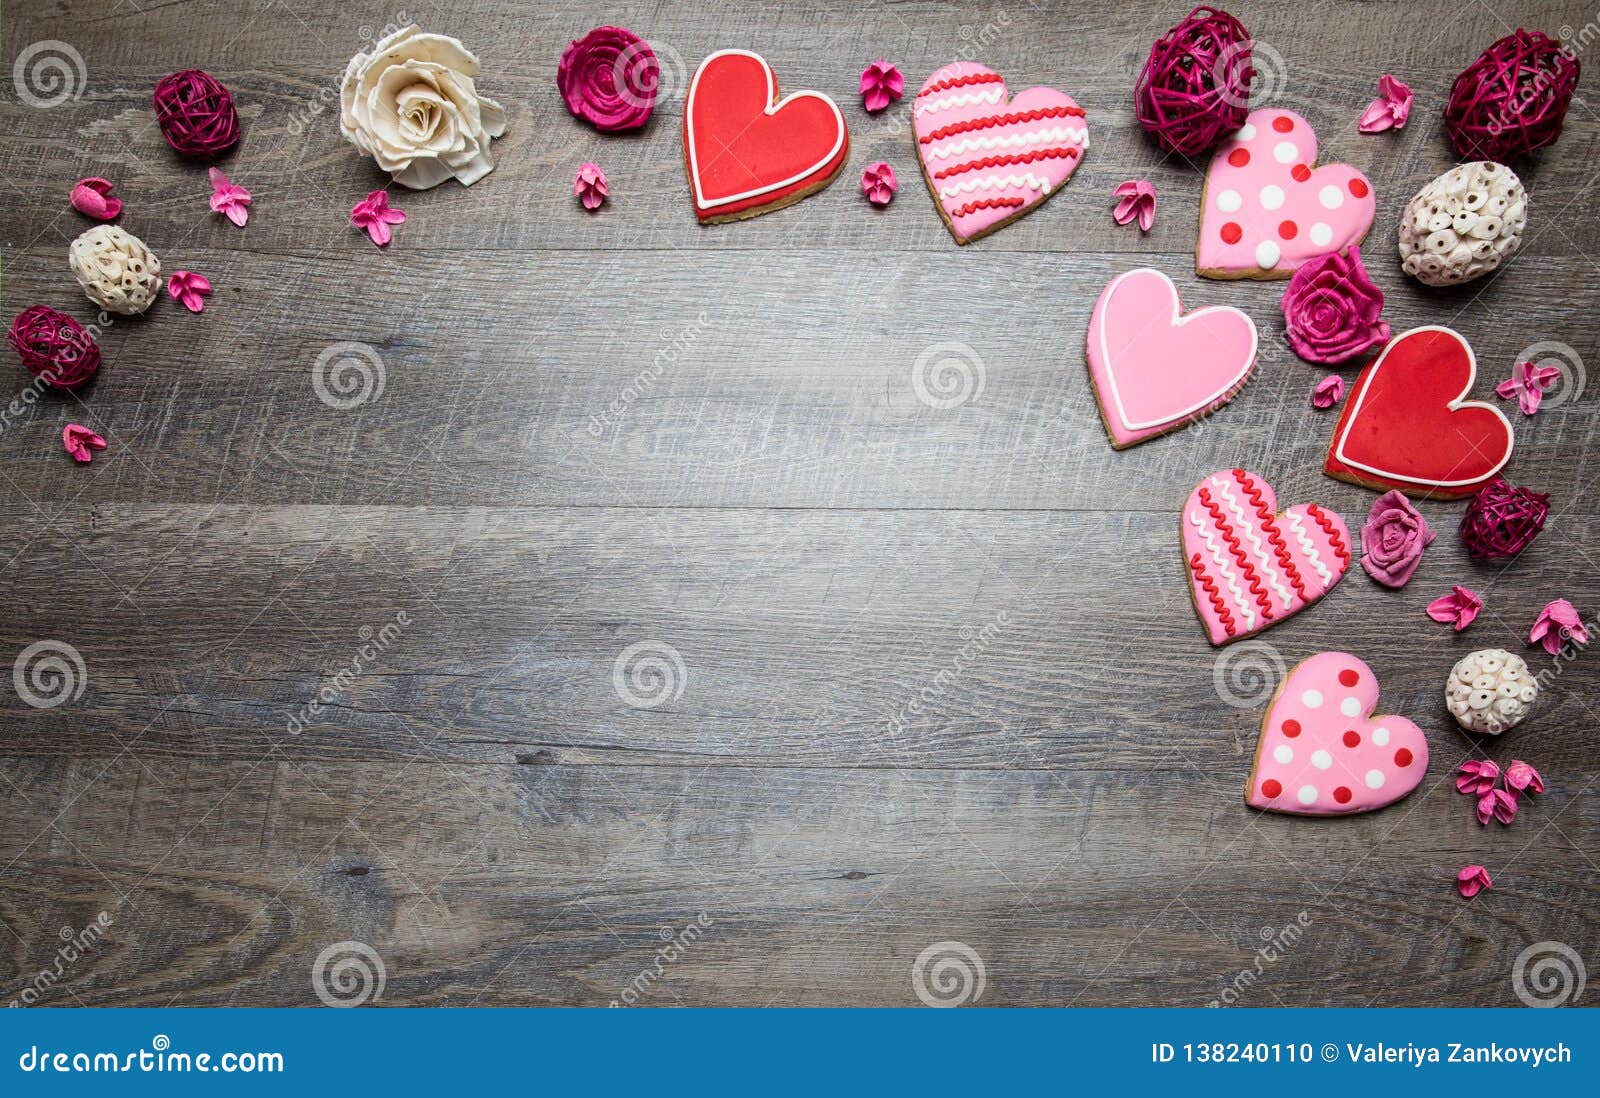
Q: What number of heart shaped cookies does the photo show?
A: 7